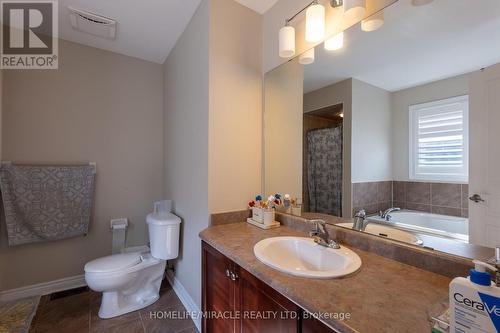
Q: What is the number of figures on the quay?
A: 0